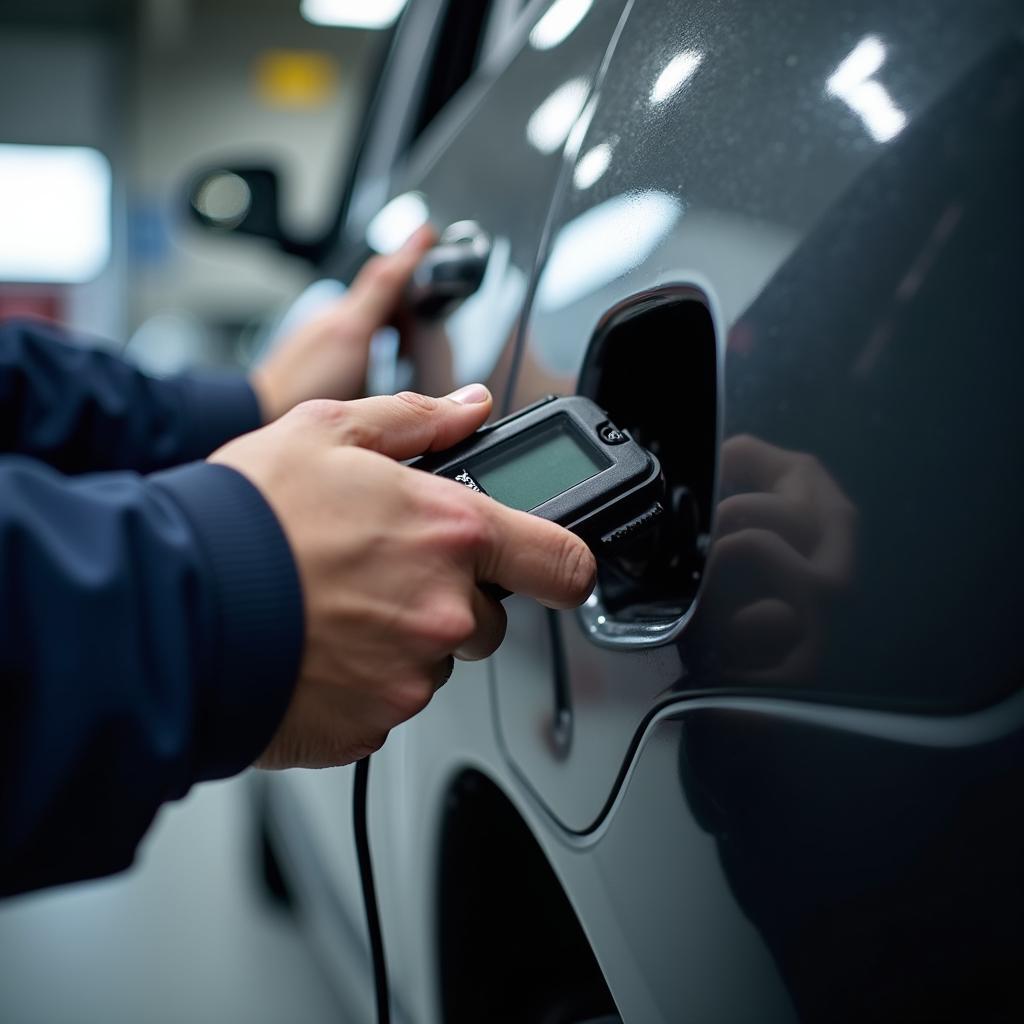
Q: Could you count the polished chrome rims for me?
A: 0